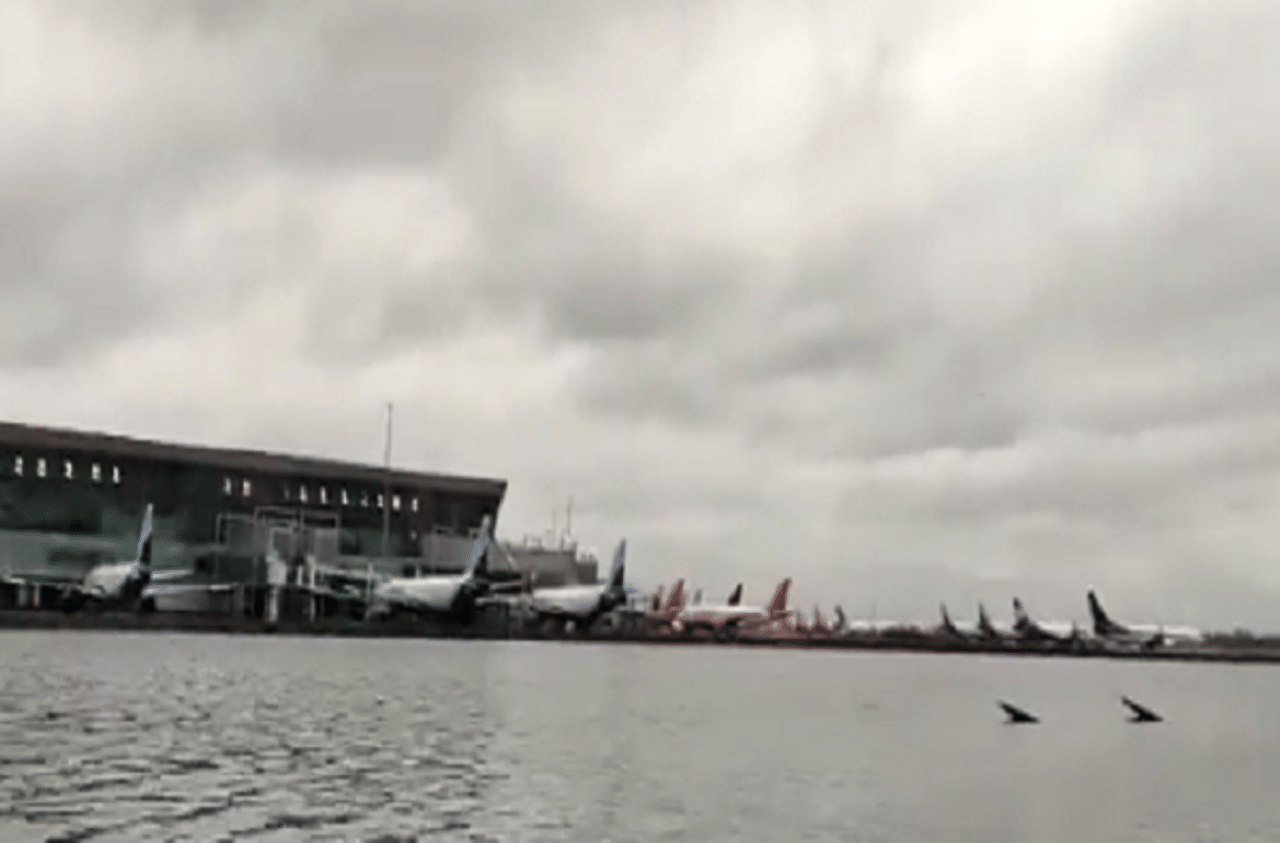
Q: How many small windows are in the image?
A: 15